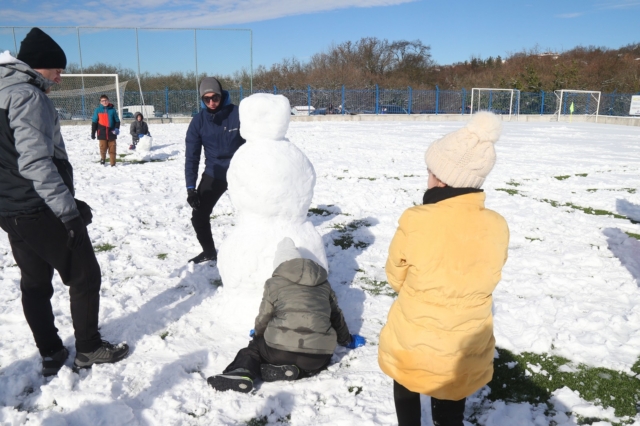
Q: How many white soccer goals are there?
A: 3